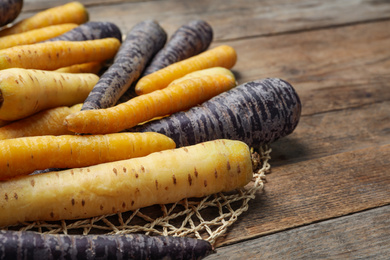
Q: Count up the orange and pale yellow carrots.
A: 11